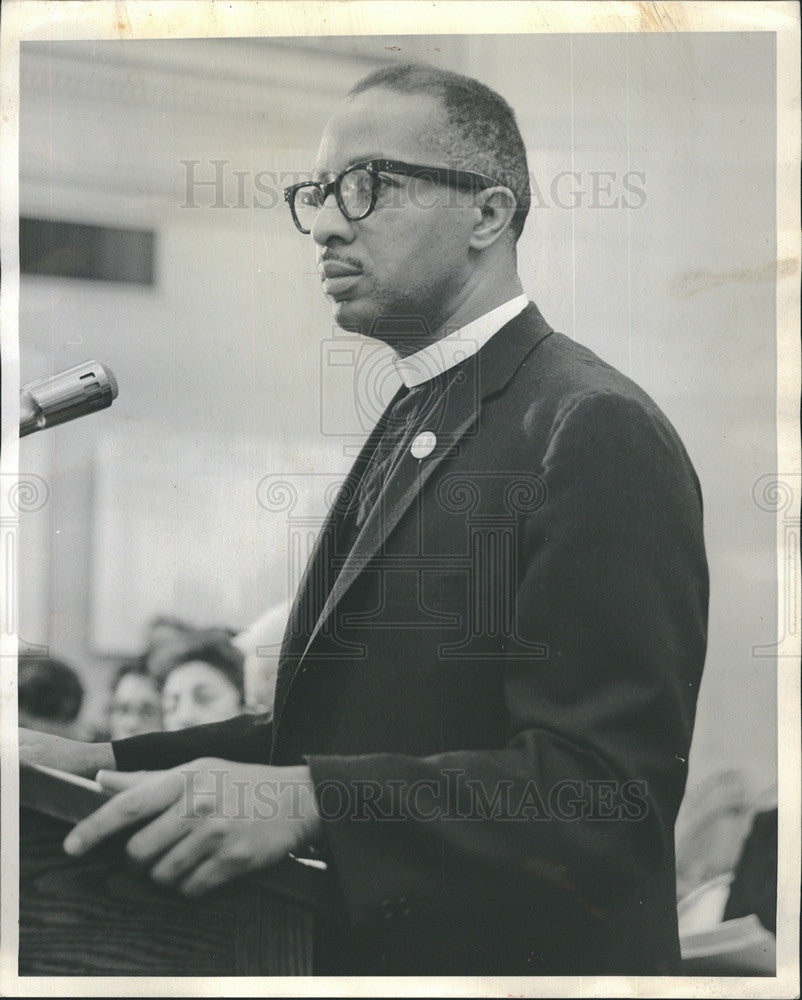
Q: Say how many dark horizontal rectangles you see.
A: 1